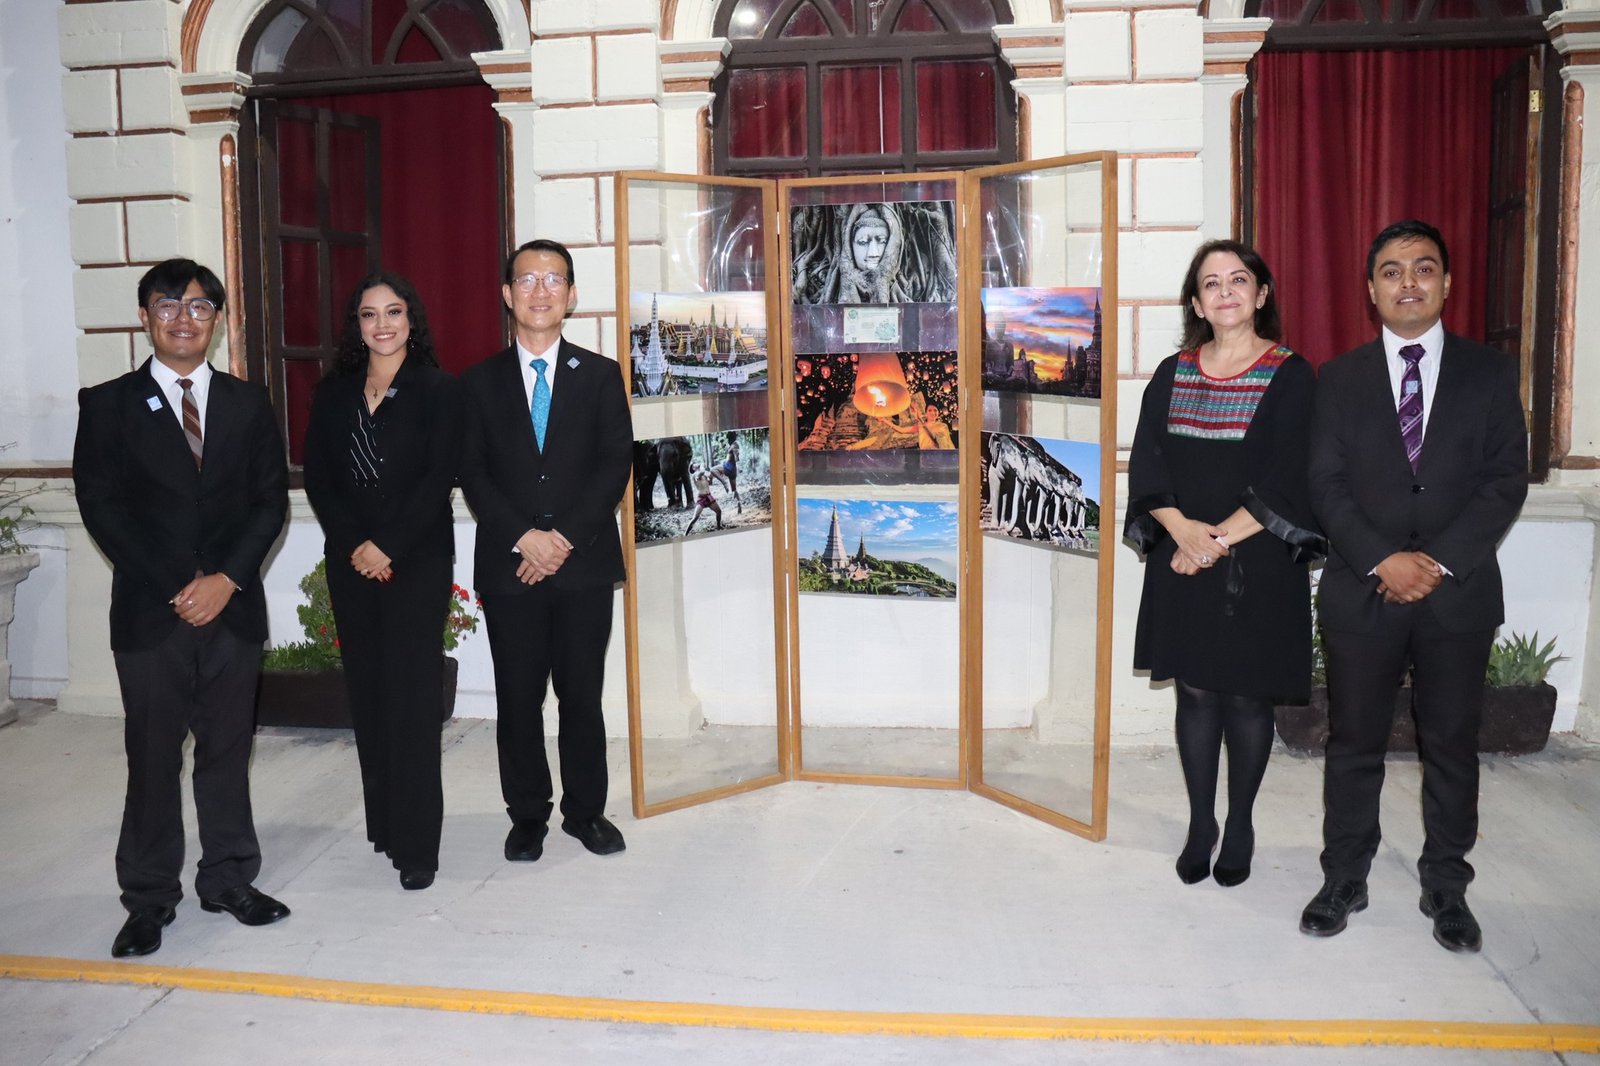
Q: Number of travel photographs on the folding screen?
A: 7